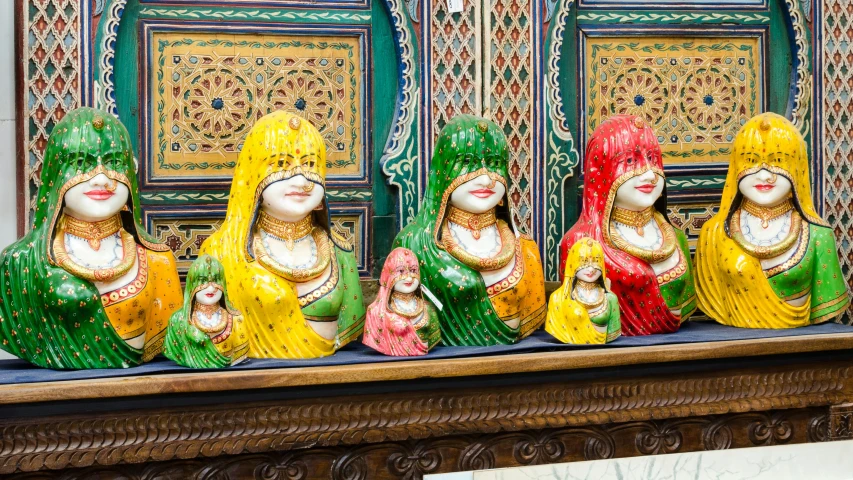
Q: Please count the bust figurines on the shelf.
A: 8